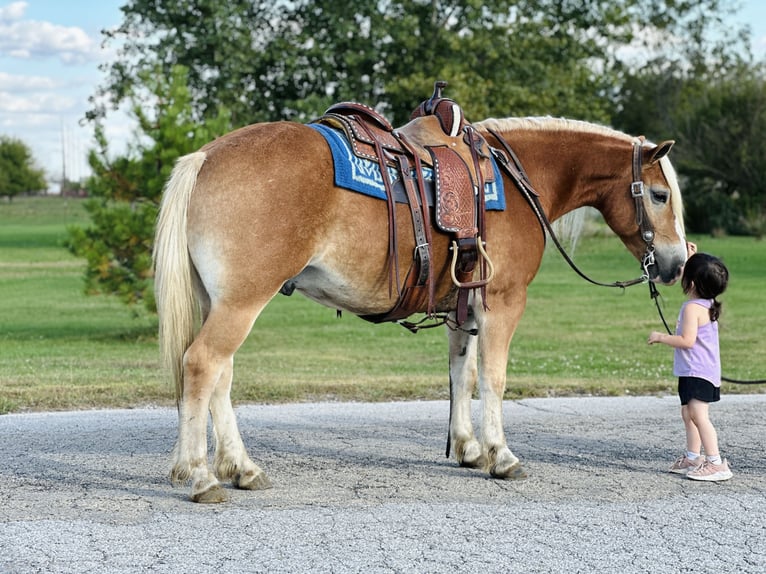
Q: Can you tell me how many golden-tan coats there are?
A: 1